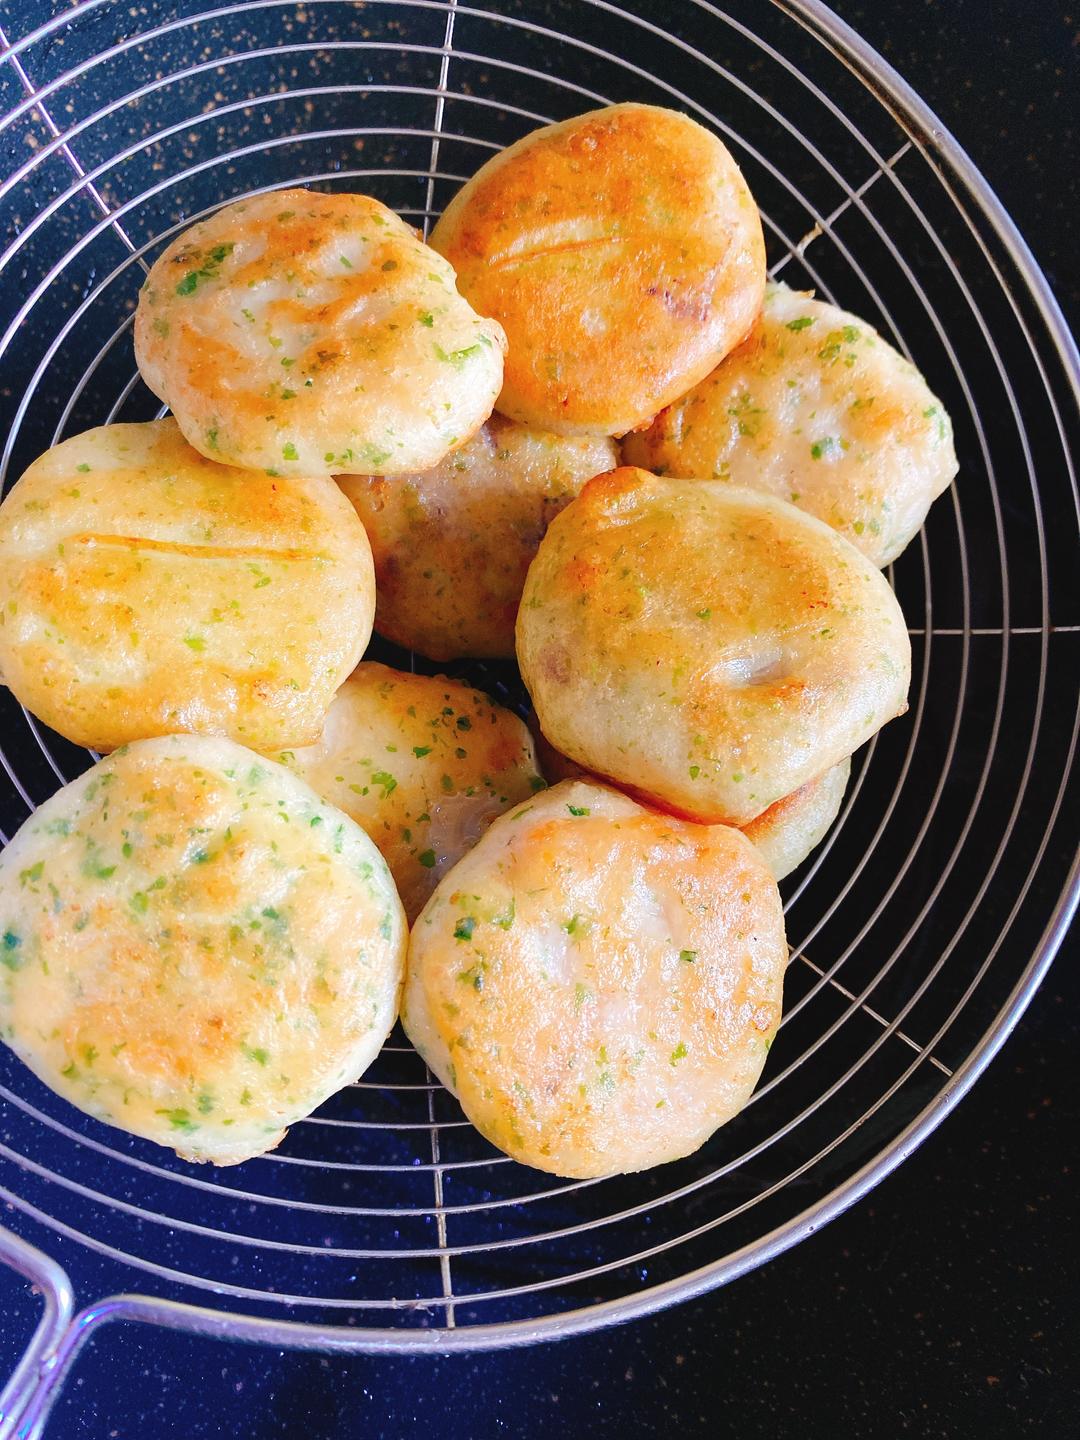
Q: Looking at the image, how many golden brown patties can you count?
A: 10